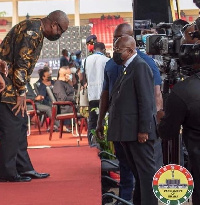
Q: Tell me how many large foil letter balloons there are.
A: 0